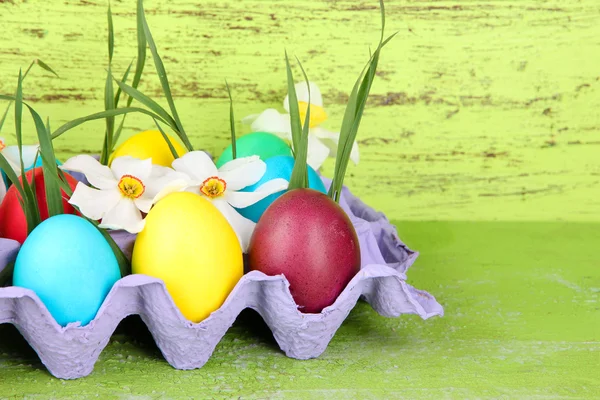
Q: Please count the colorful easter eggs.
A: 8